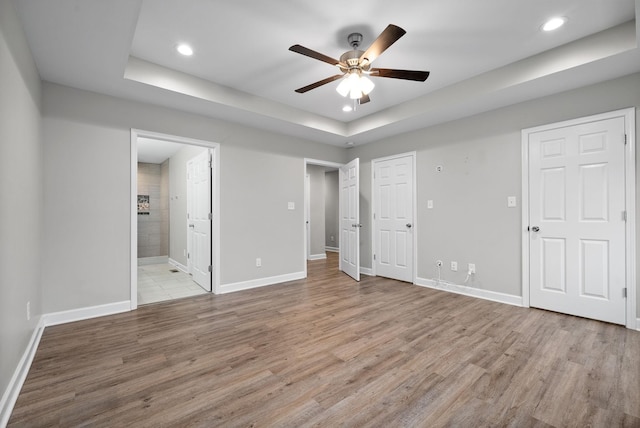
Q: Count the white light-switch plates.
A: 3